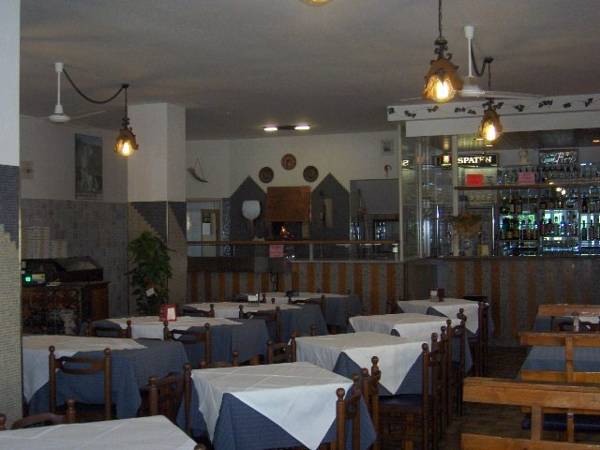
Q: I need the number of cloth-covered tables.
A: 11